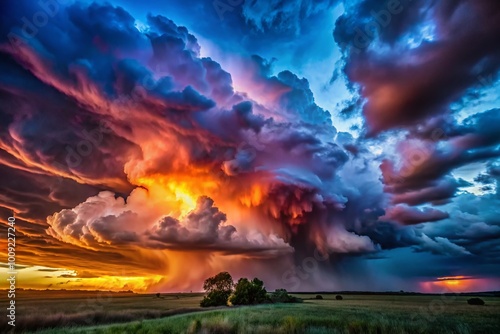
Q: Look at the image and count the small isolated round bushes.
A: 3